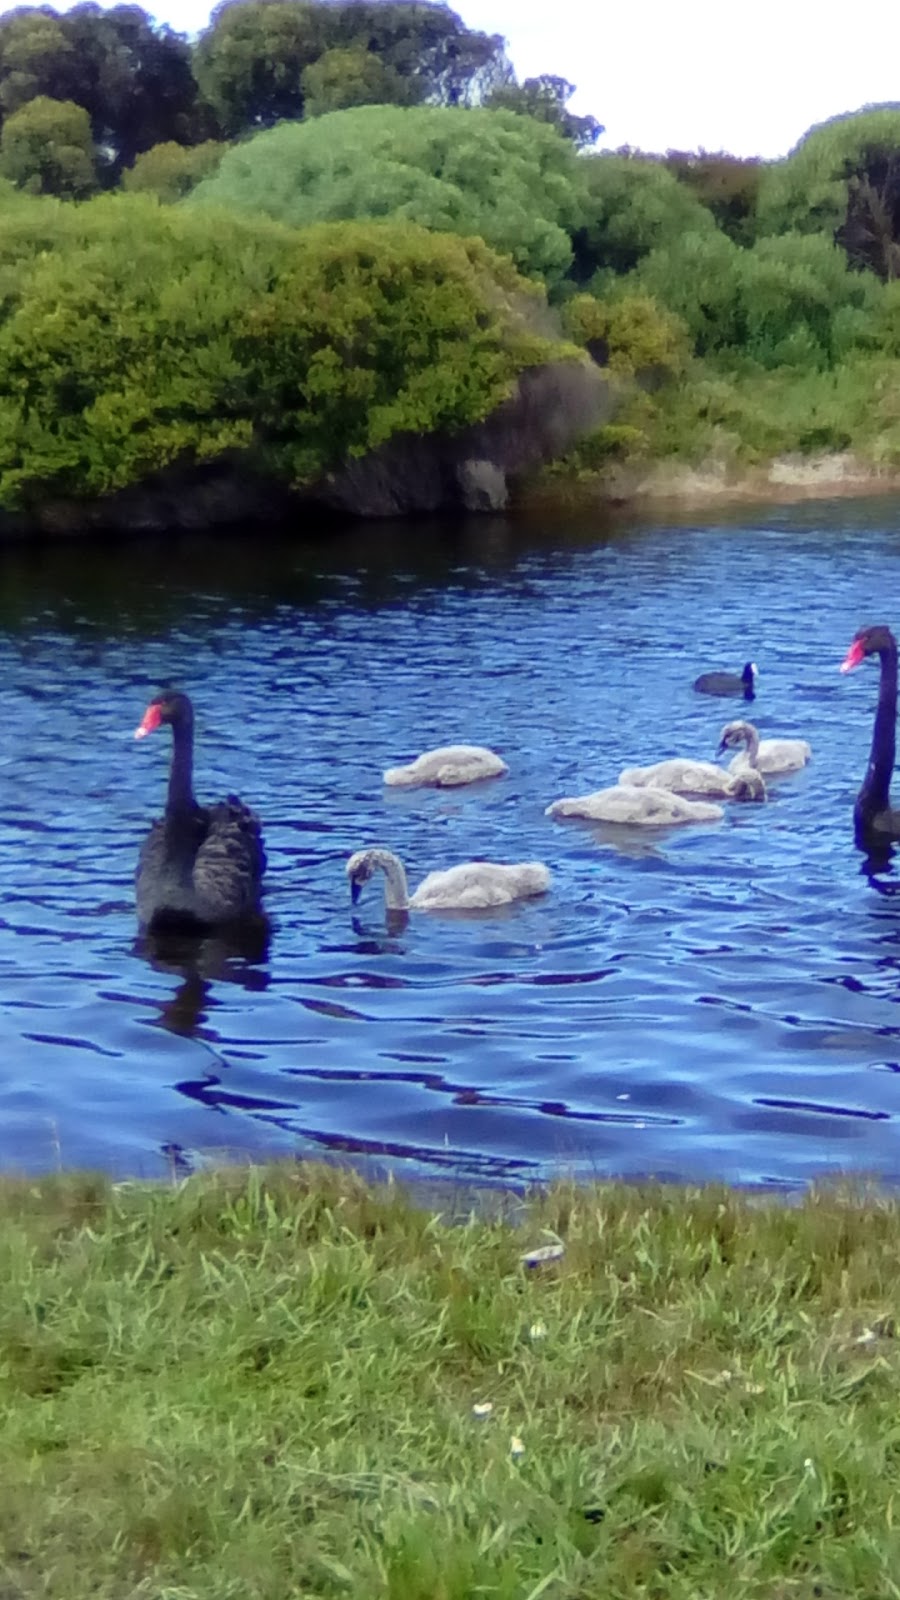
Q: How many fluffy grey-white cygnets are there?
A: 5